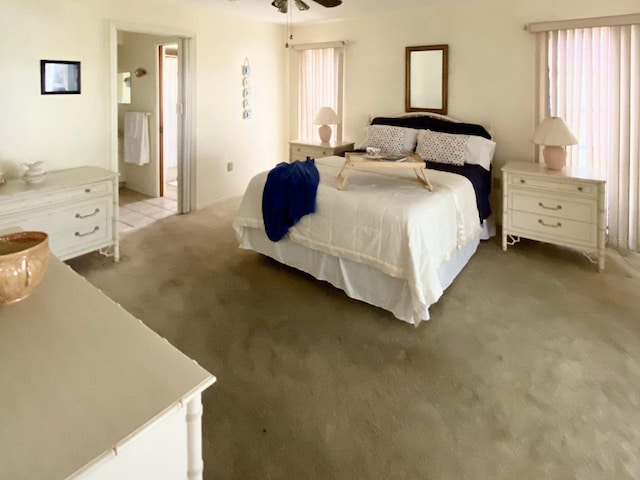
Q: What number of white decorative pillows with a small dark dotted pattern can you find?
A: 2